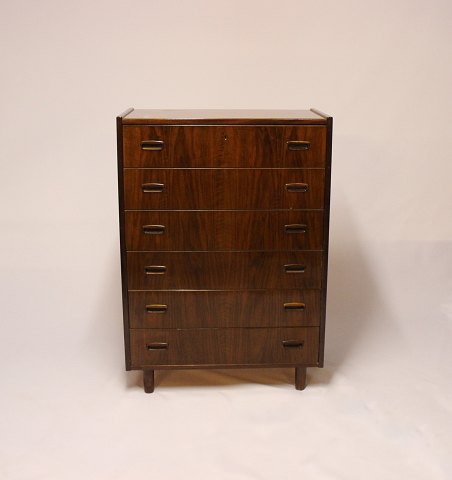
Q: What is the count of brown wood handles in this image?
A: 12